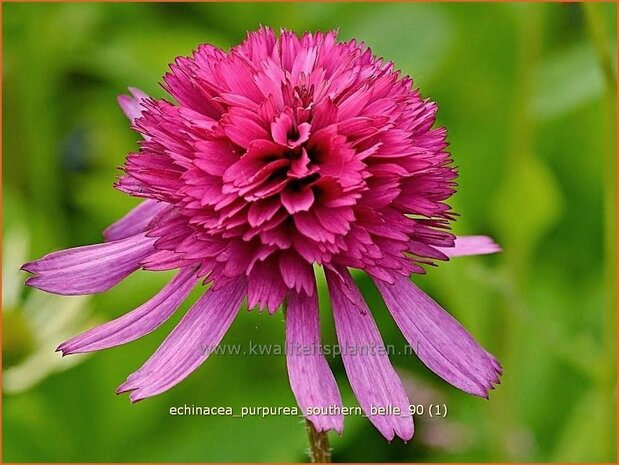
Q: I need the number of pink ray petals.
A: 9